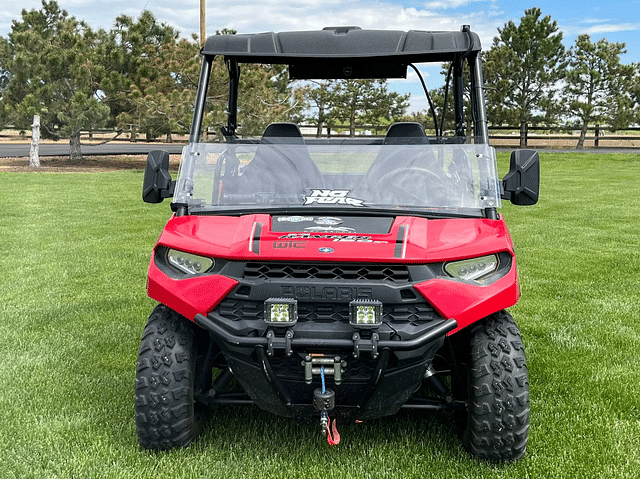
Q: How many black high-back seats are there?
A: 2